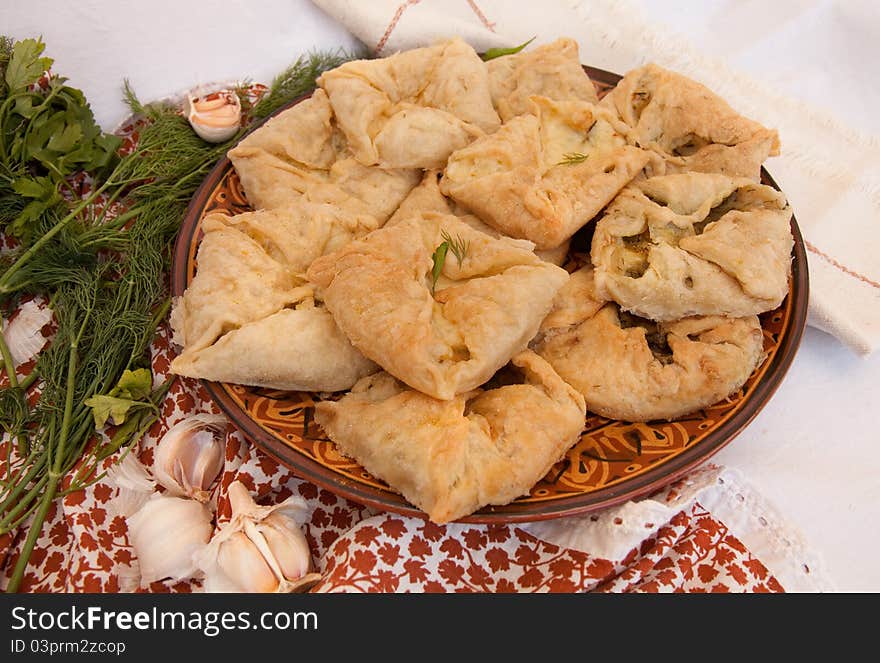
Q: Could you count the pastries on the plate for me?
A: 11